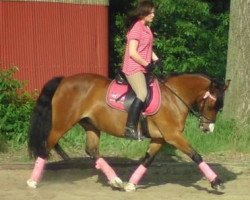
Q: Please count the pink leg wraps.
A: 4